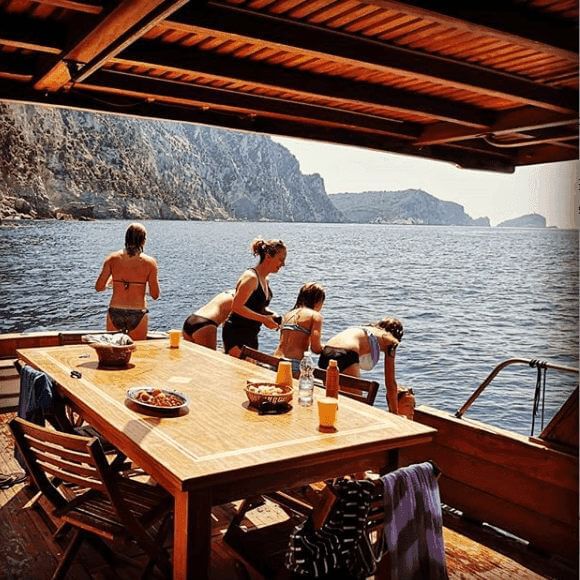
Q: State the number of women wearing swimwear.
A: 5